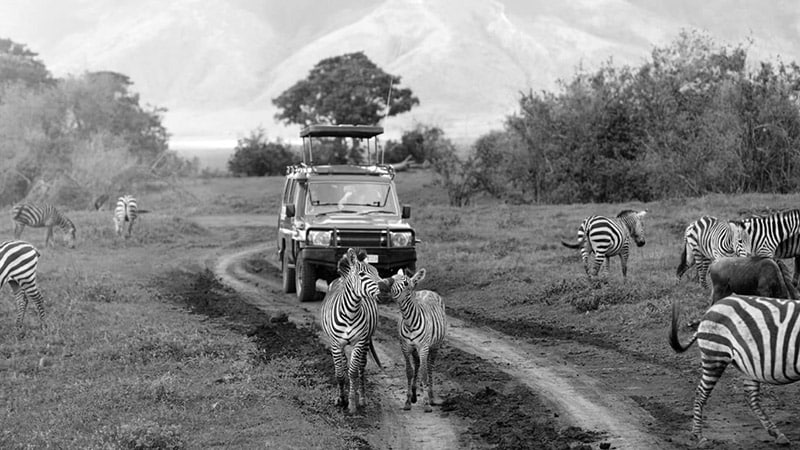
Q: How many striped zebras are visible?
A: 9